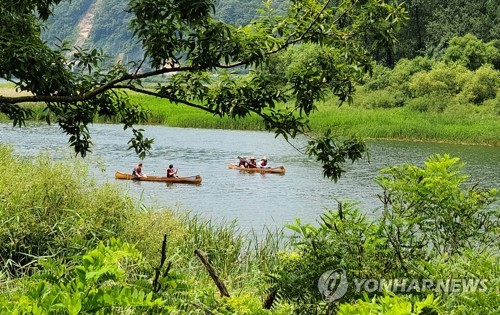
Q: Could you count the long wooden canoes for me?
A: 2